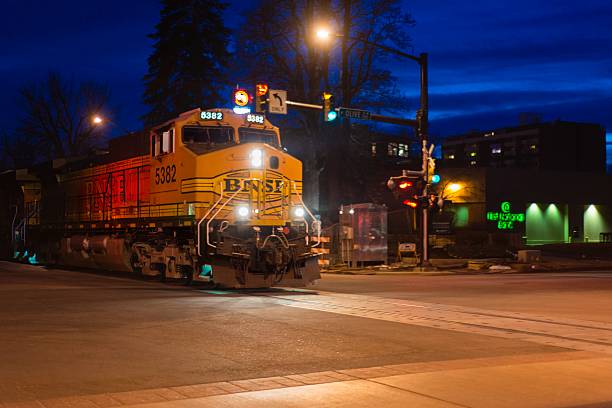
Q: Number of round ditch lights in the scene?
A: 2